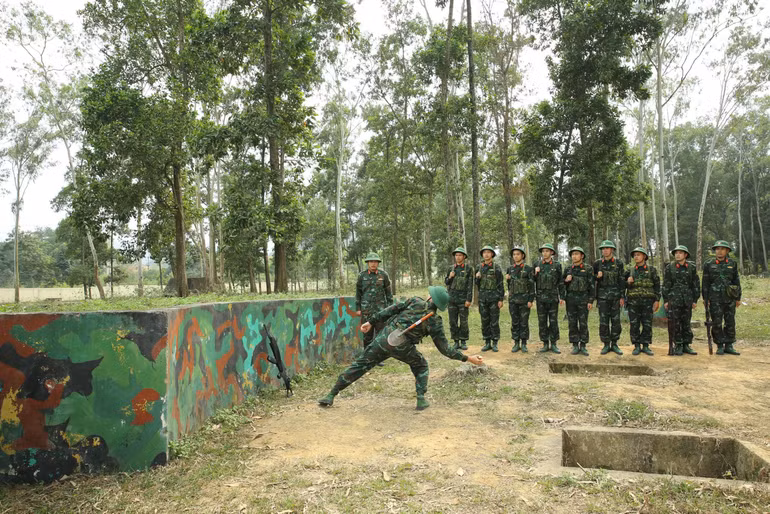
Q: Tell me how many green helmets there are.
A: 11